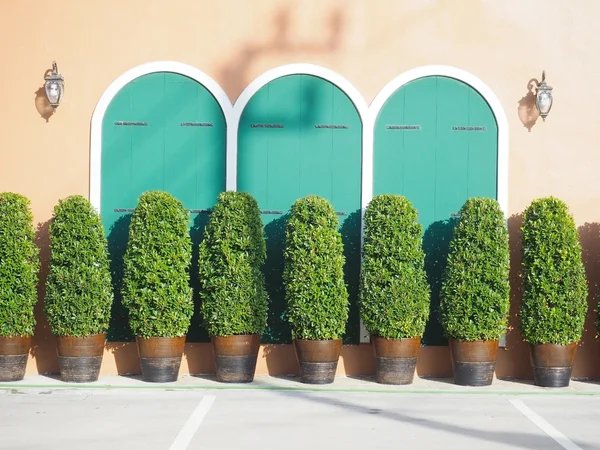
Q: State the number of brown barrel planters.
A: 8